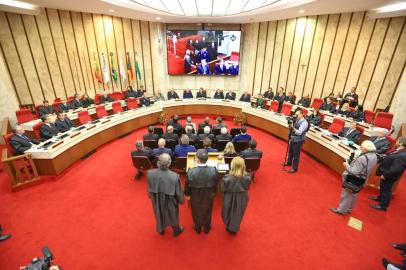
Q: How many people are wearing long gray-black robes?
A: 3